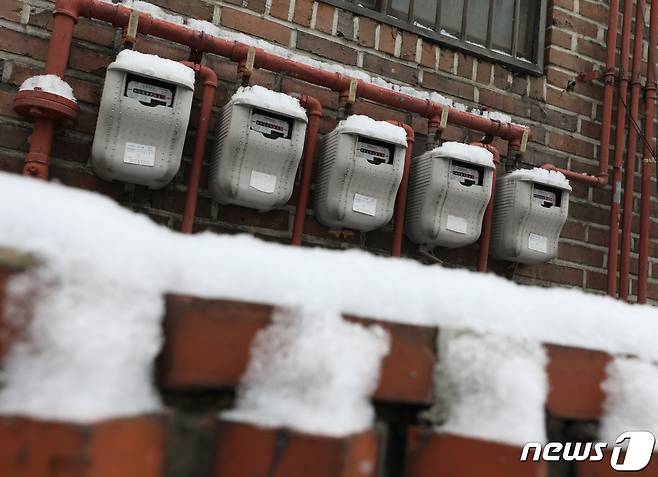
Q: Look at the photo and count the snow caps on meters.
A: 5